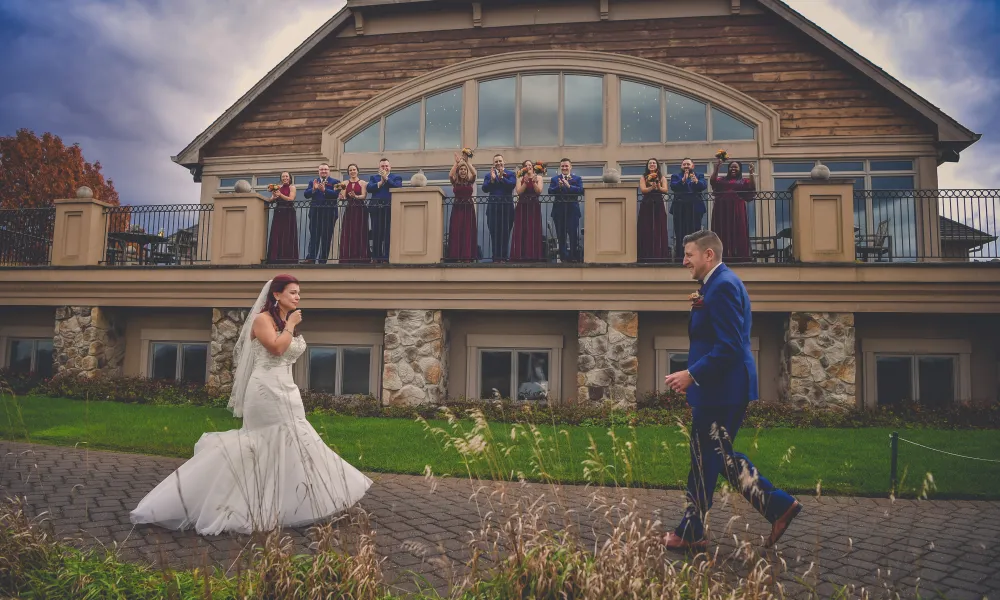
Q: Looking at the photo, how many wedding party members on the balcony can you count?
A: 11